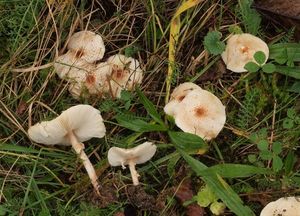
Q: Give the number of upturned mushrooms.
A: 2